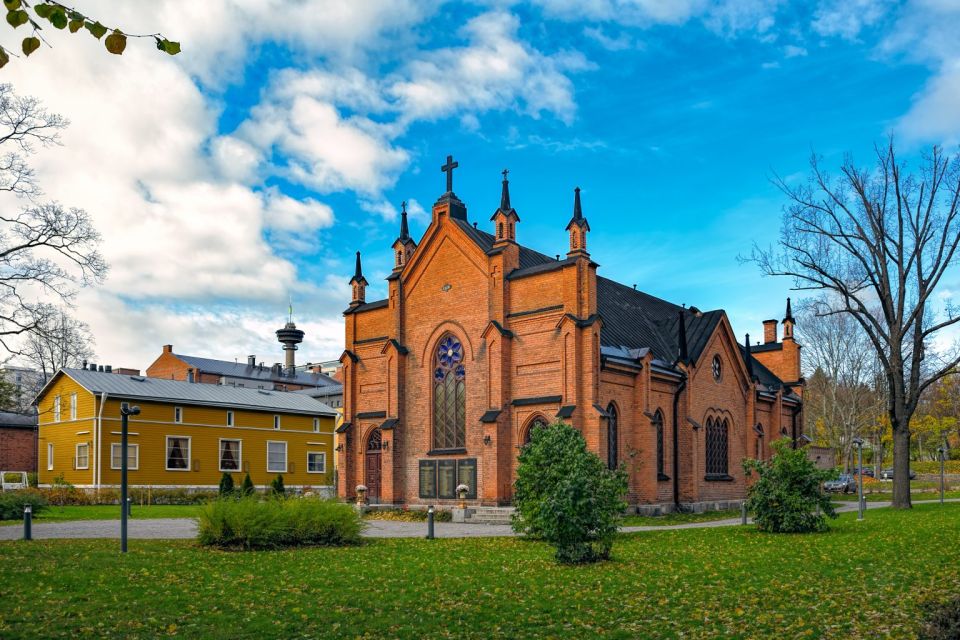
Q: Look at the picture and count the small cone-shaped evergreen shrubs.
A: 3